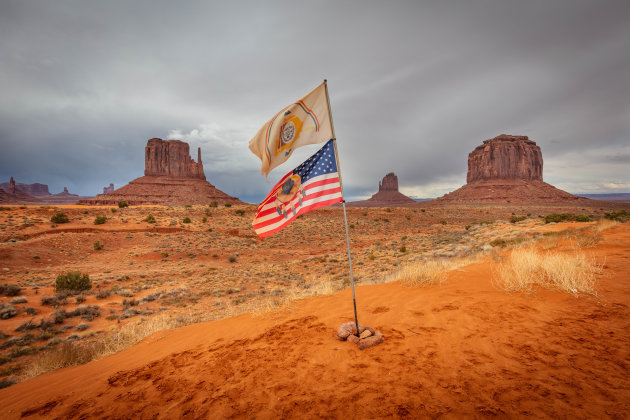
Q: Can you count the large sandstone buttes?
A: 3